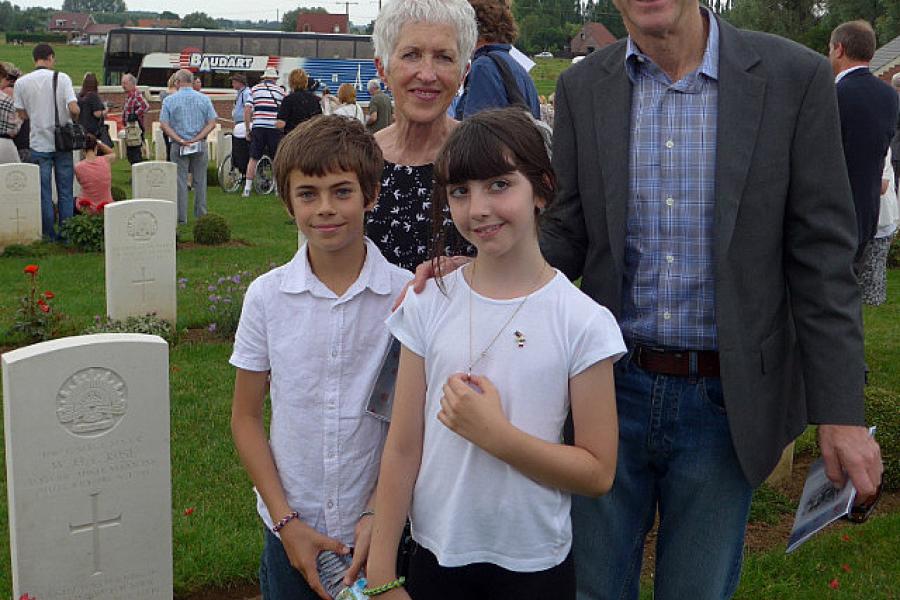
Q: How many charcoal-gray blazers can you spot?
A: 1